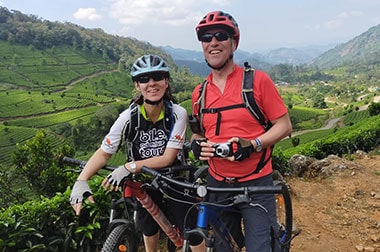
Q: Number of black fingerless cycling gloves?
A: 2